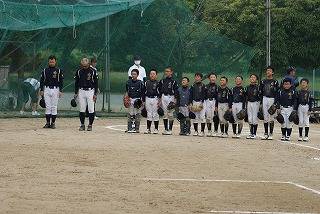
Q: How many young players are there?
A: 12